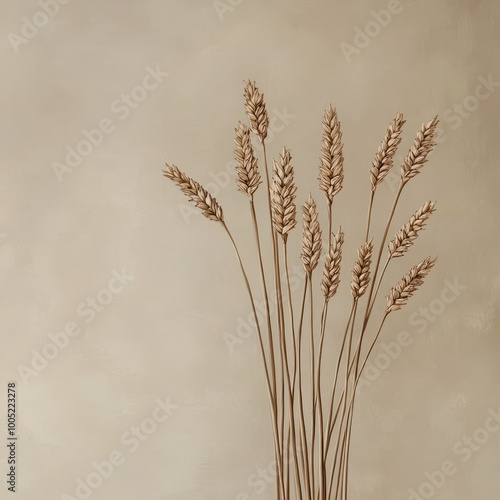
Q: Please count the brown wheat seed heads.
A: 12